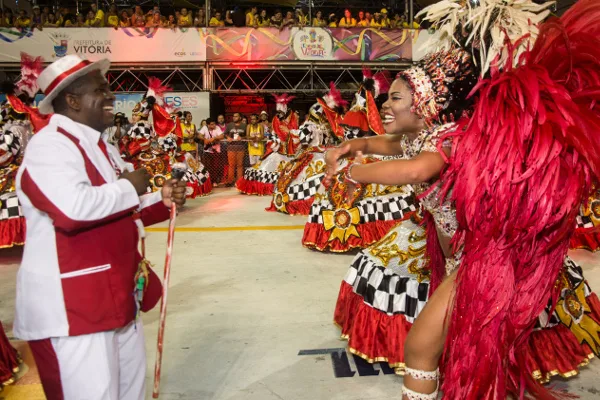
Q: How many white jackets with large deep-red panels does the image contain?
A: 1